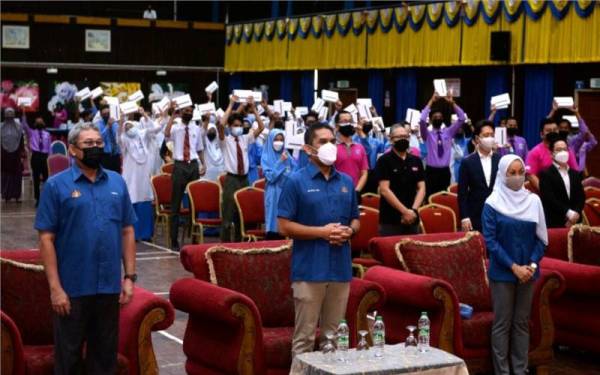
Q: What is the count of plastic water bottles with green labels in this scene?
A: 3